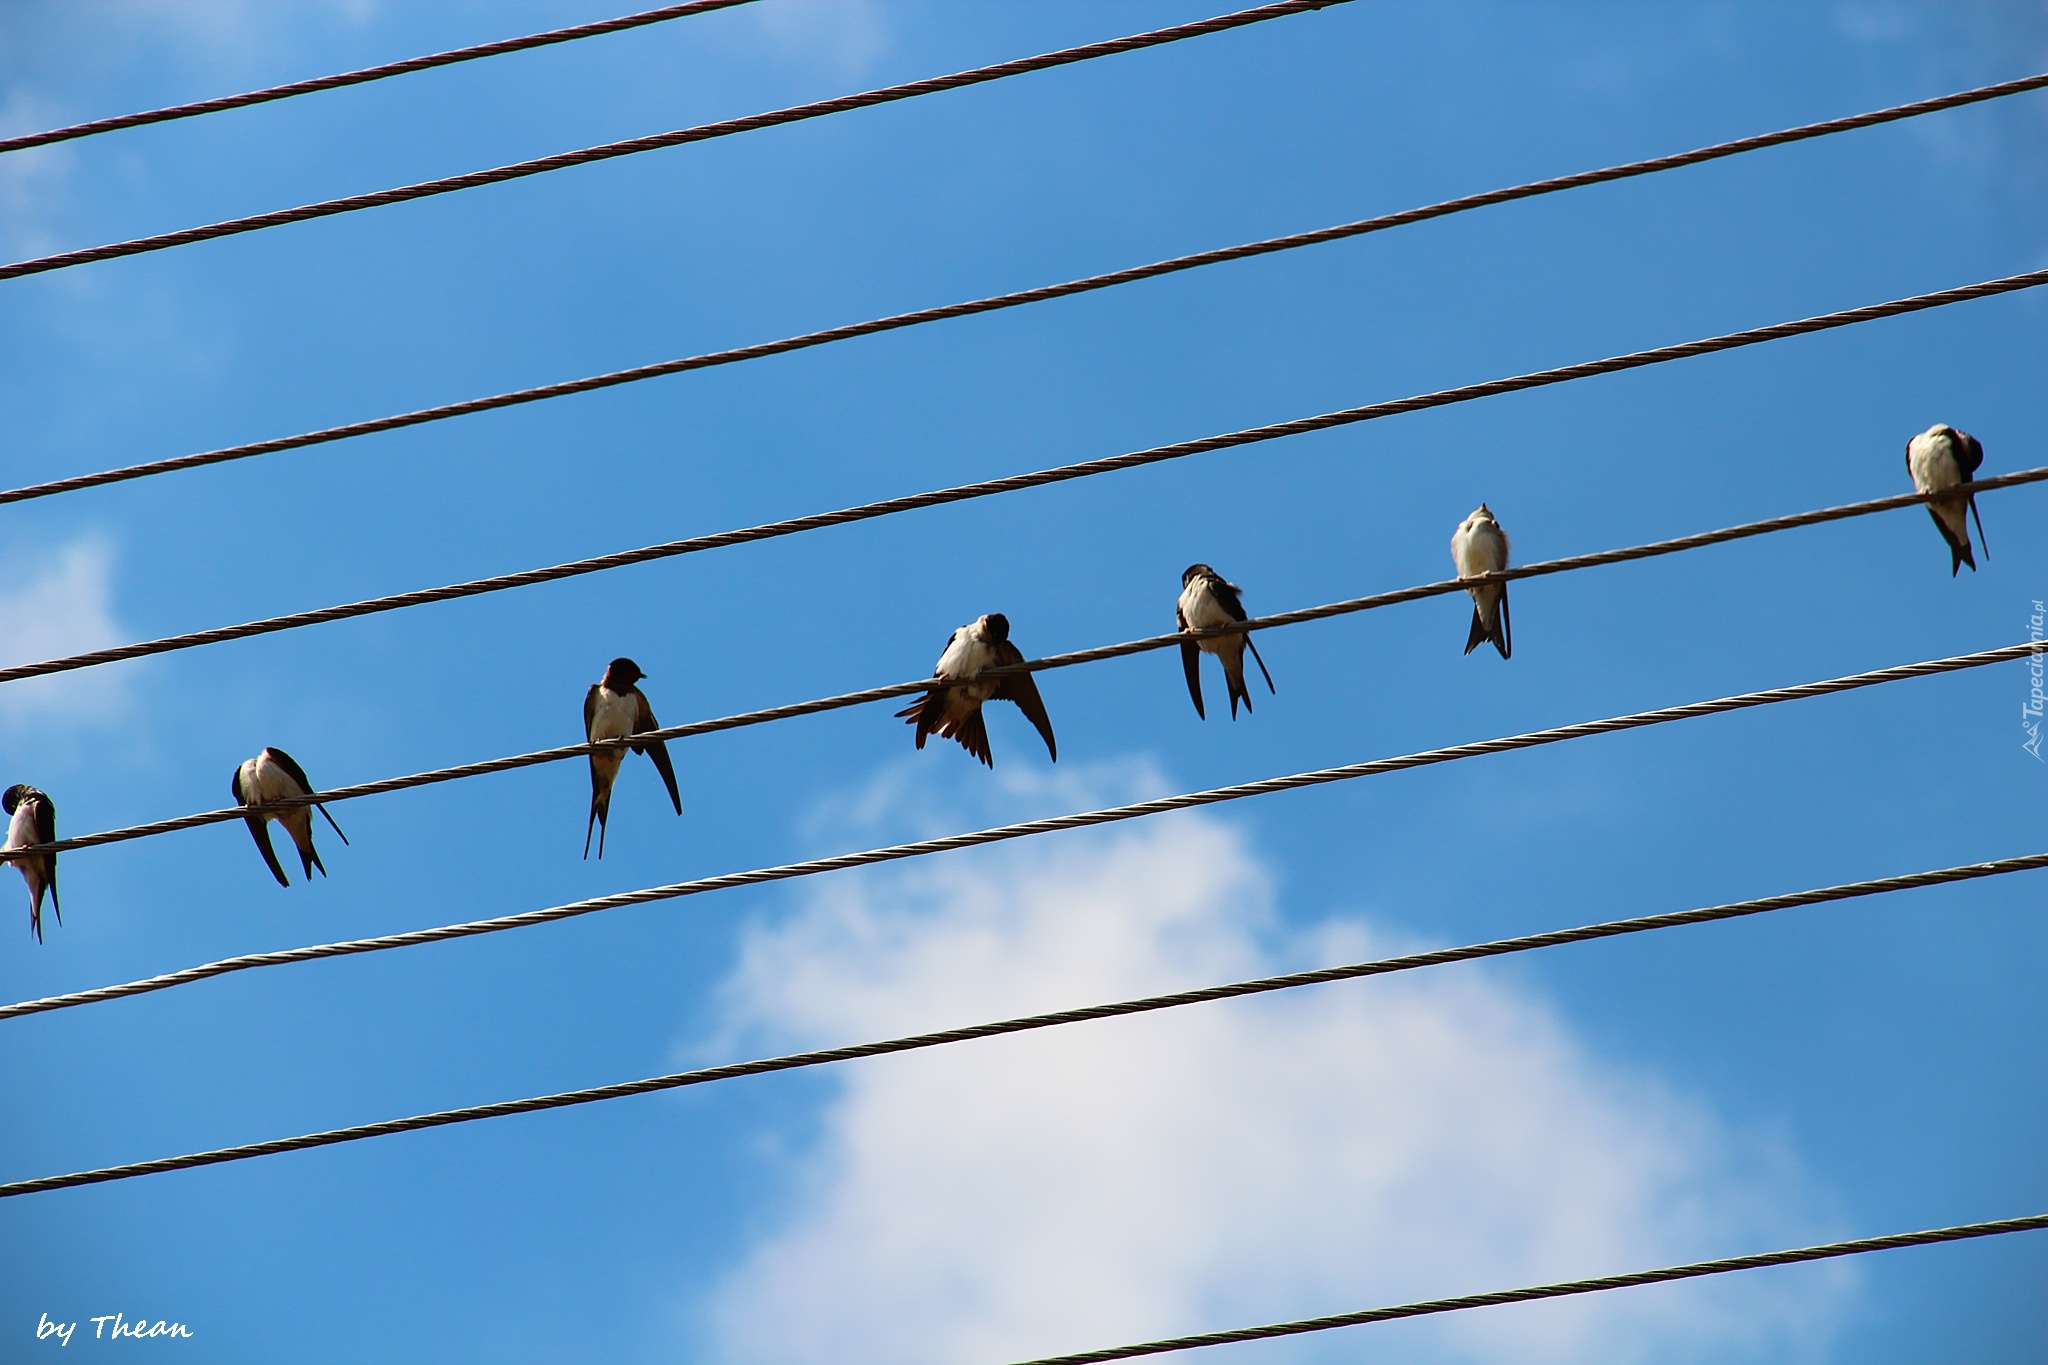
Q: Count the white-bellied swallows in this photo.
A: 7